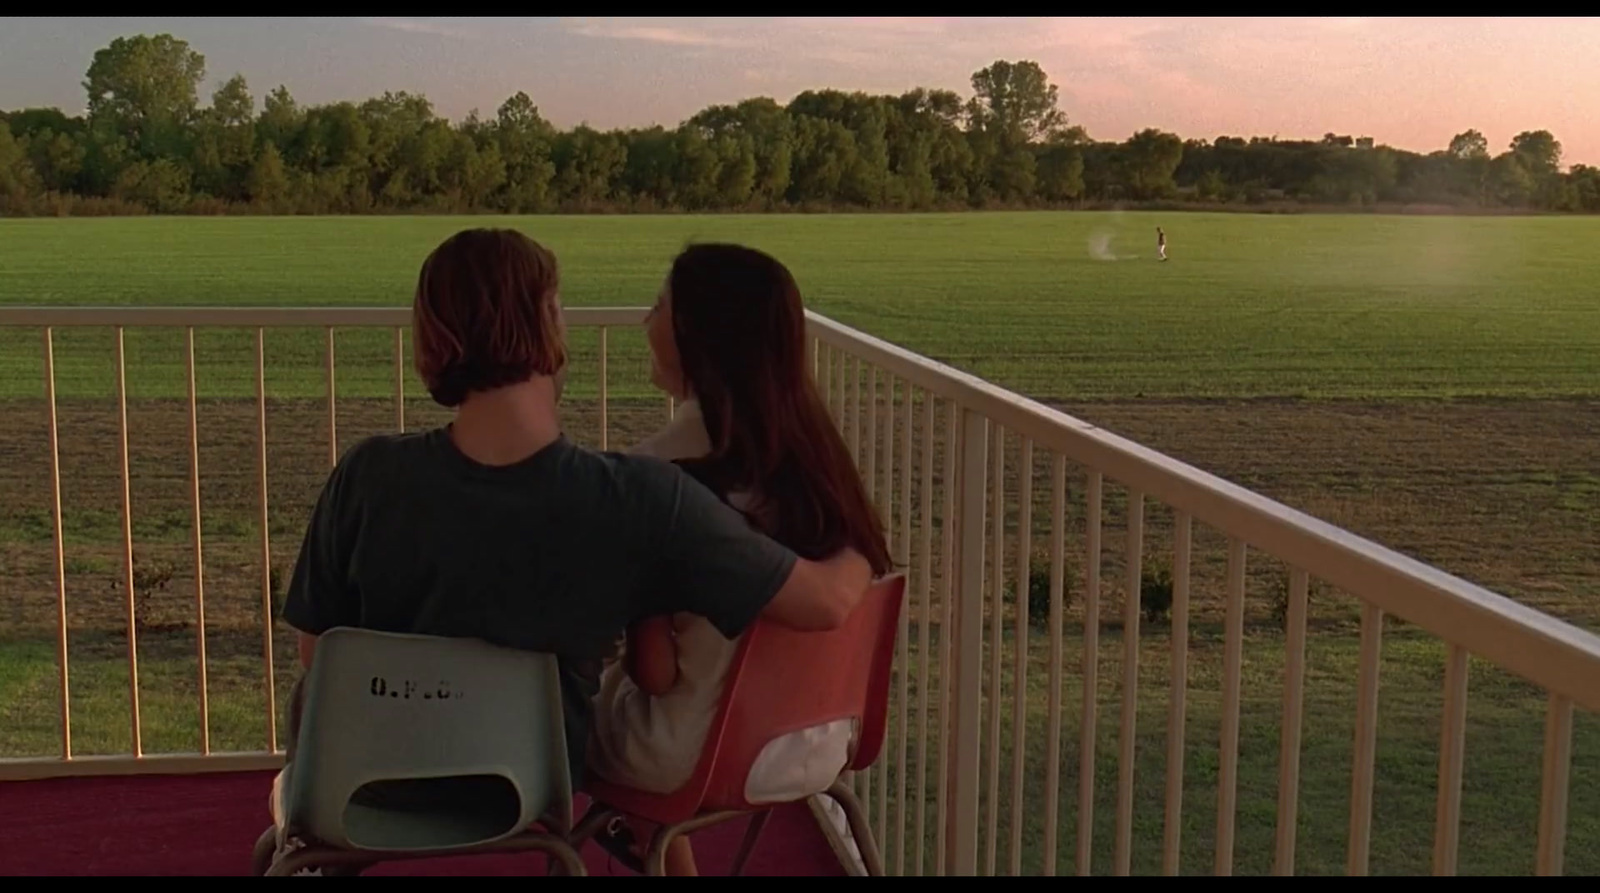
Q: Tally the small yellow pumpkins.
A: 0